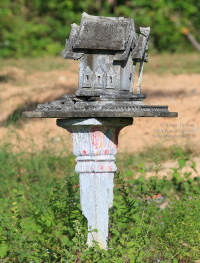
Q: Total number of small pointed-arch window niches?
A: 3